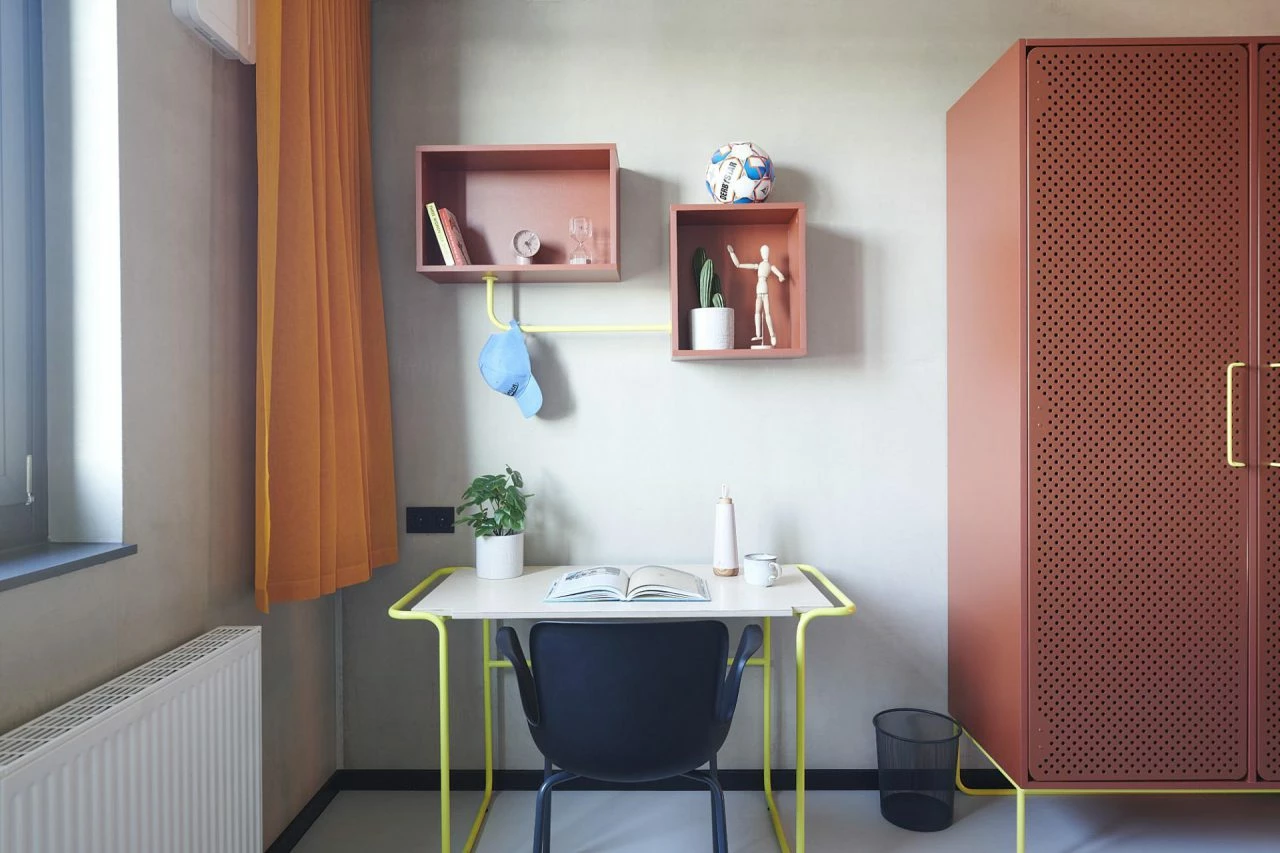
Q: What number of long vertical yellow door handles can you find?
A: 2